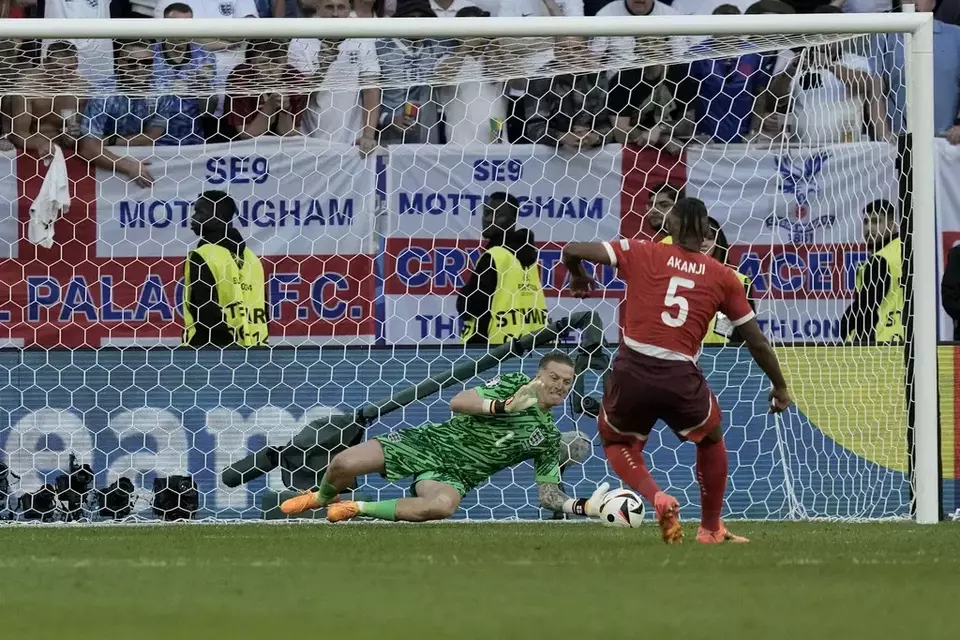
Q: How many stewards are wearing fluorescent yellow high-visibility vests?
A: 5